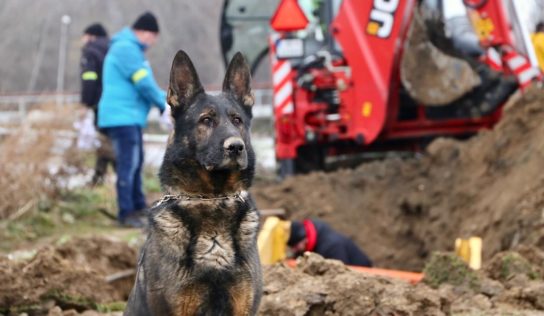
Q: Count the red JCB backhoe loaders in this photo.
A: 1